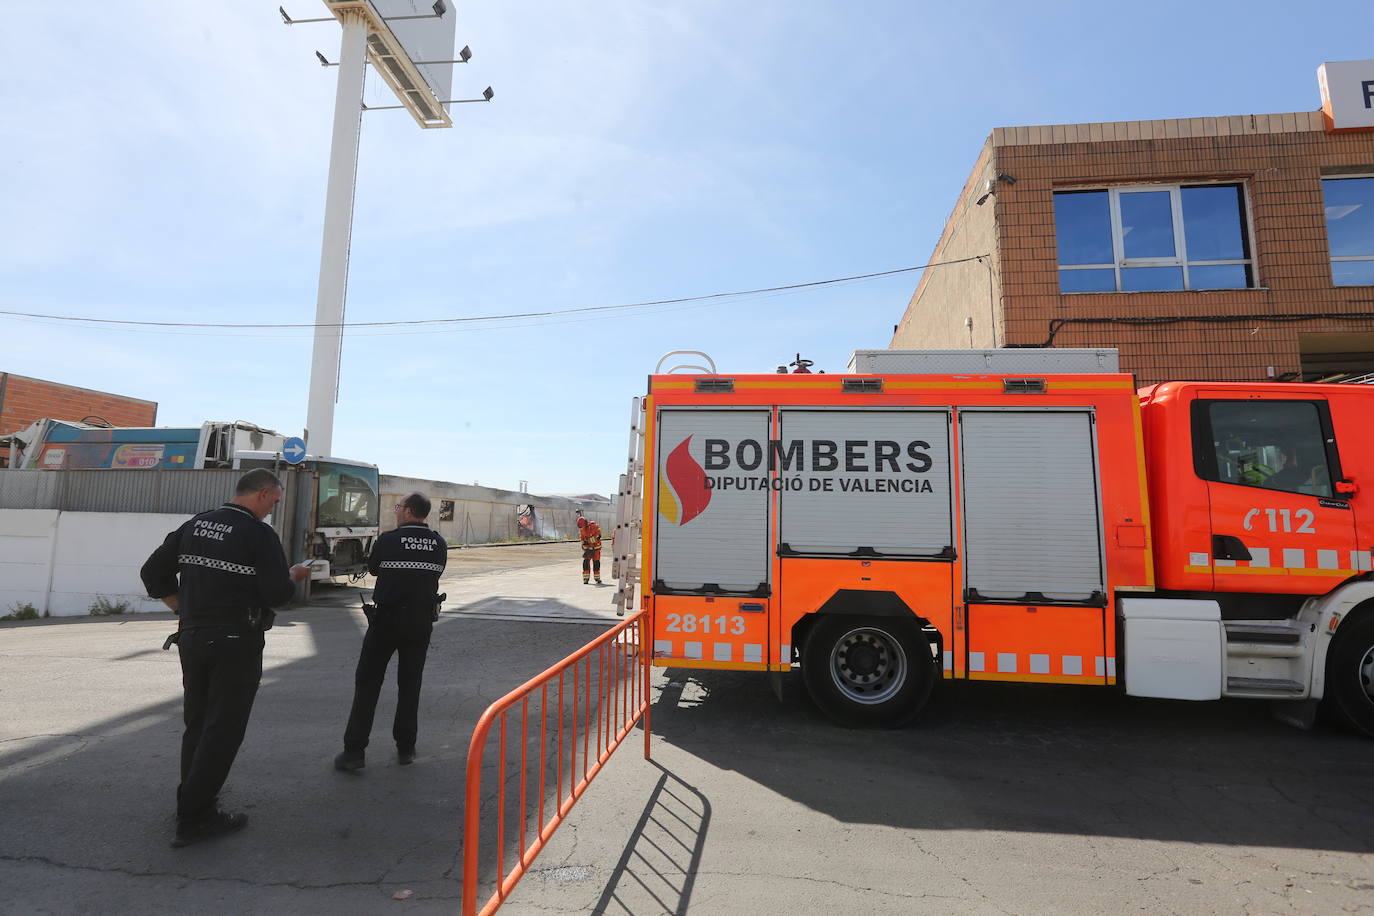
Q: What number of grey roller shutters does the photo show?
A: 3